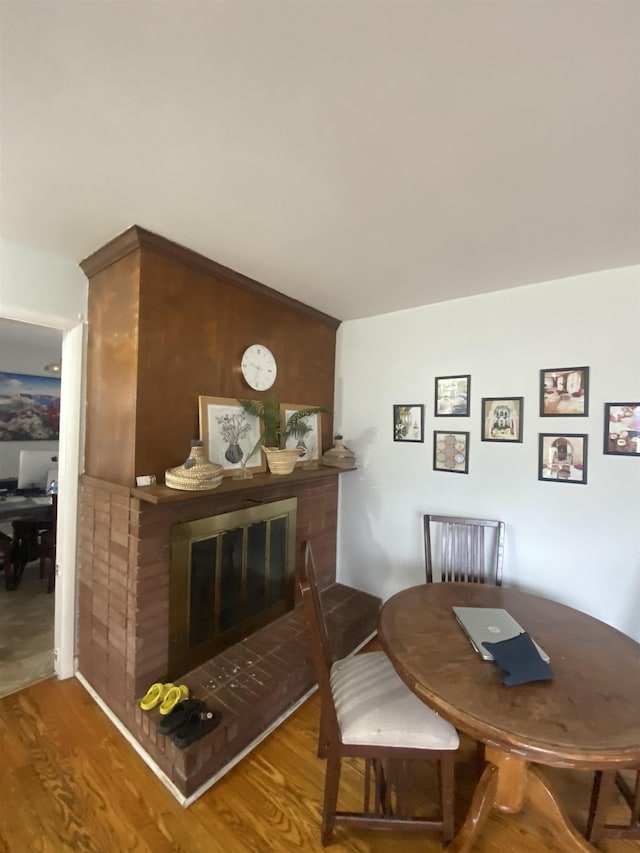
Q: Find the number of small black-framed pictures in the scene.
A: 7